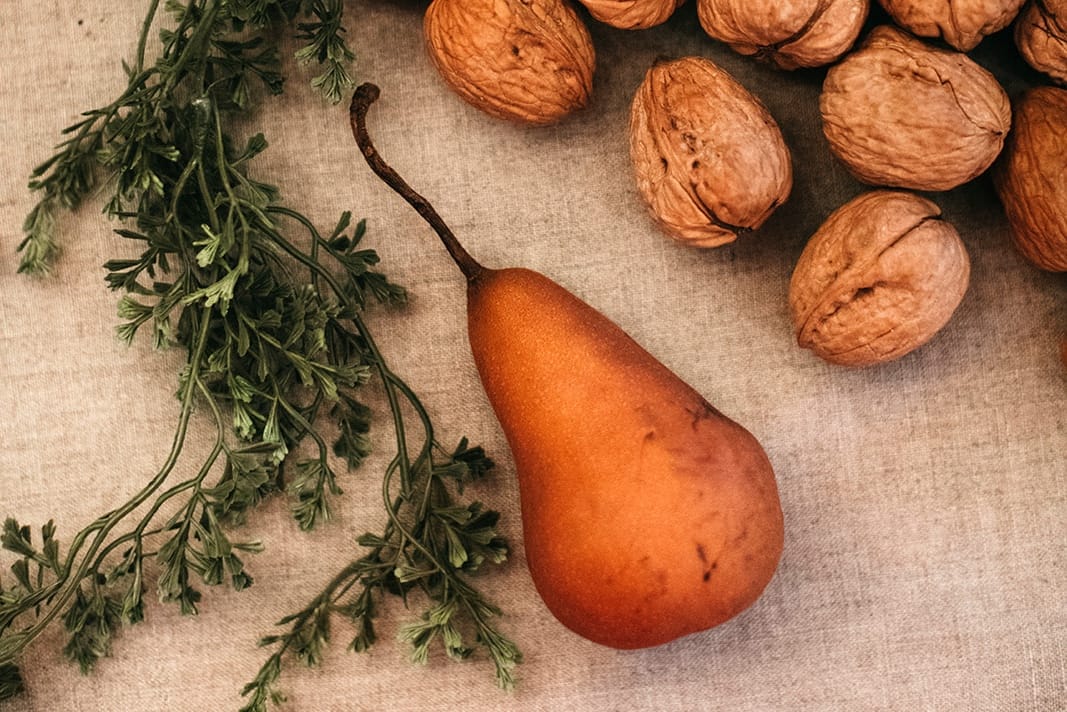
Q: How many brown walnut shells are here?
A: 9